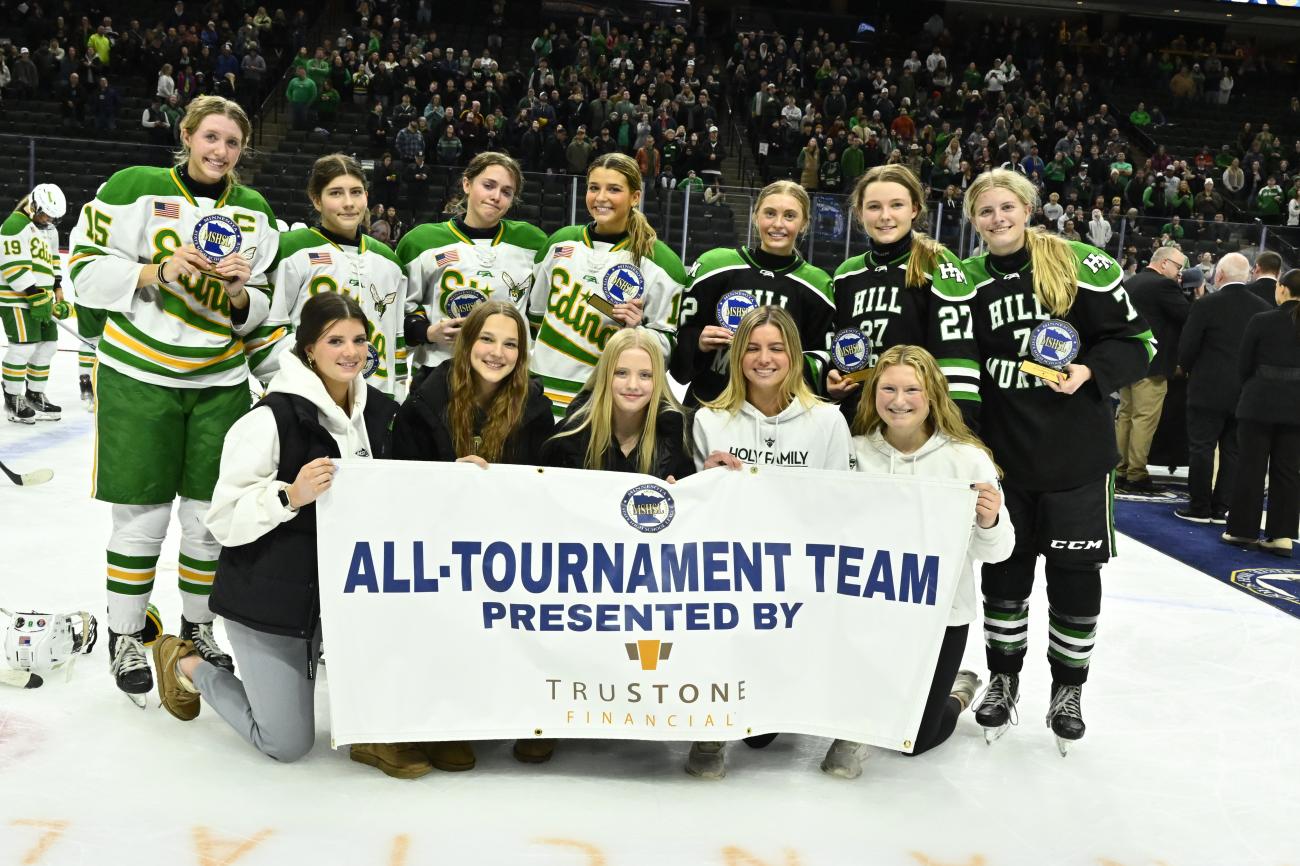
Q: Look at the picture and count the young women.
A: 12